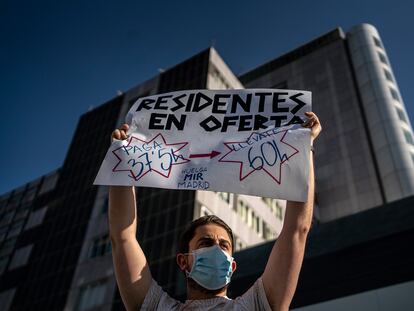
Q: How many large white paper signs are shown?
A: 1